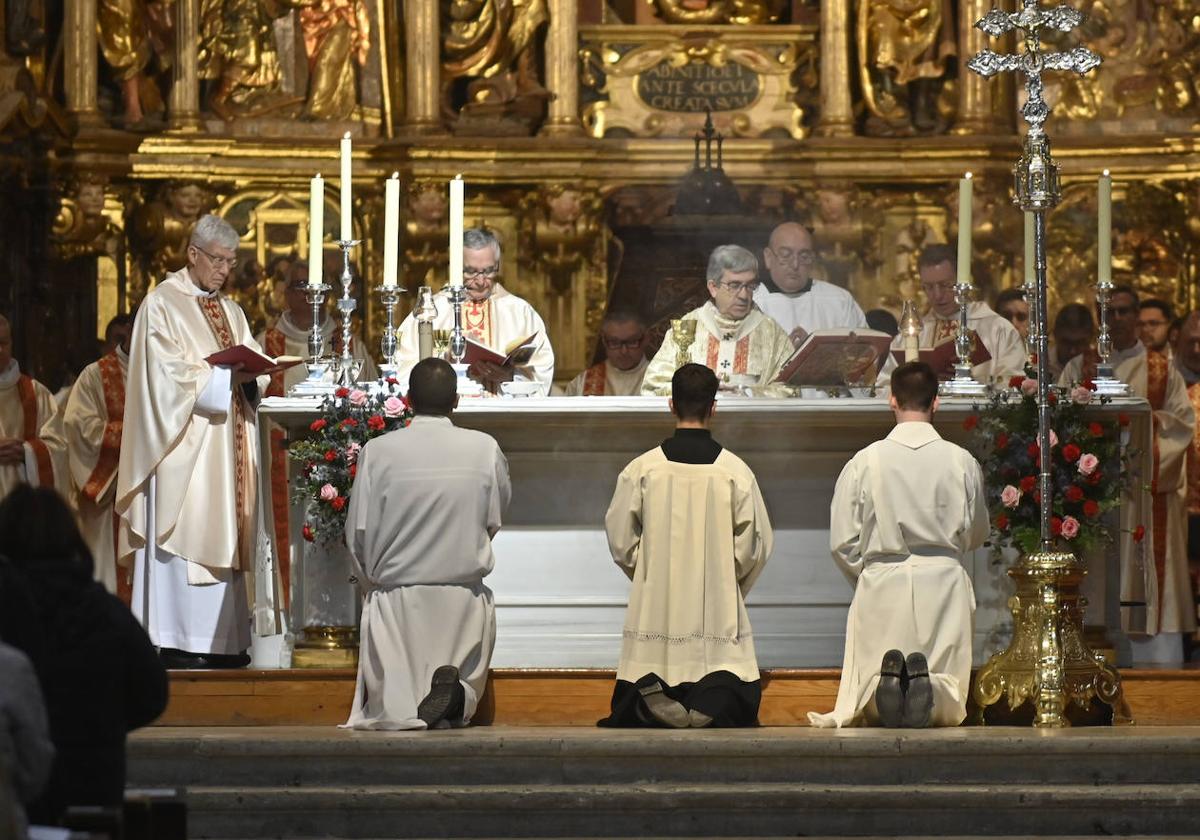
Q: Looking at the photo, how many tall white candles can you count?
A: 7